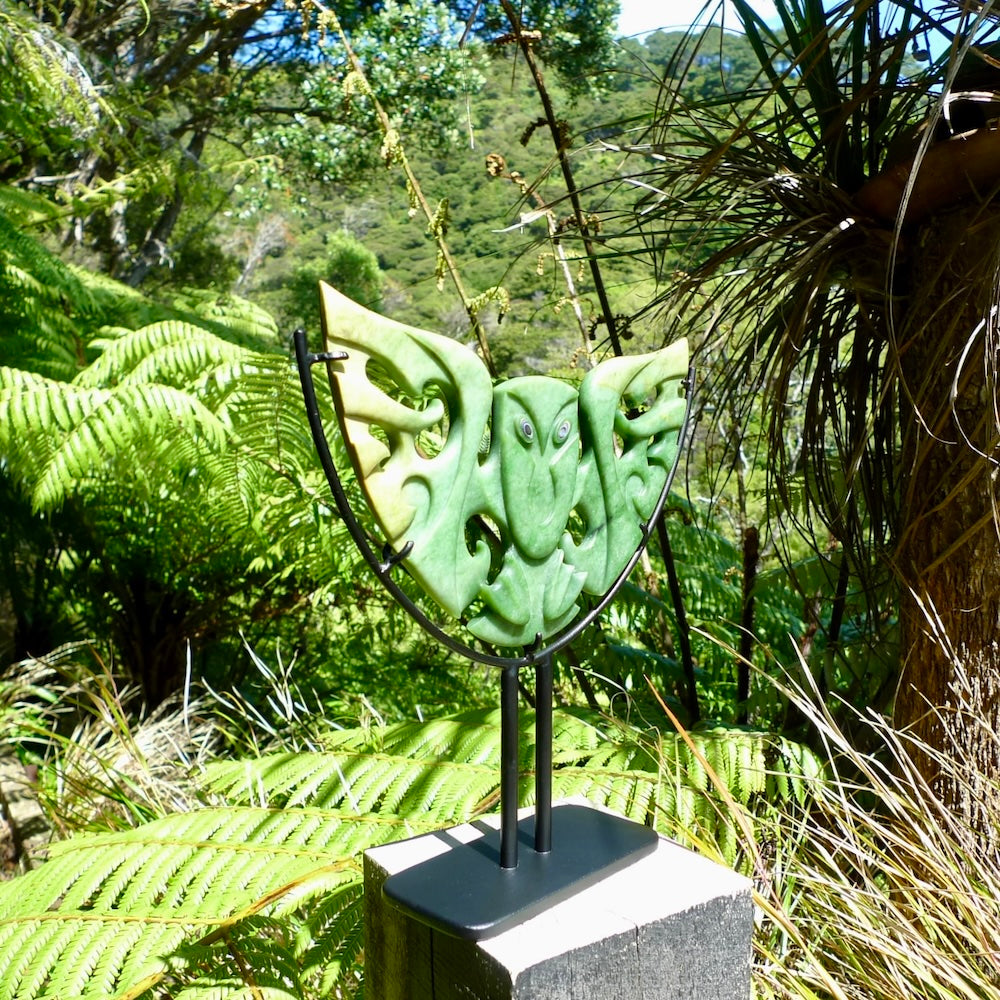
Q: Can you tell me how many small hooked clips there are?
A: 5